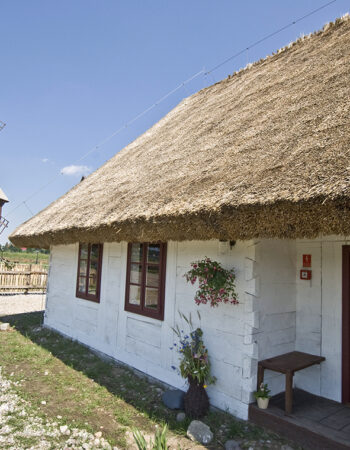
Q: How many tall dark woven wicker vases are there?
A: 1